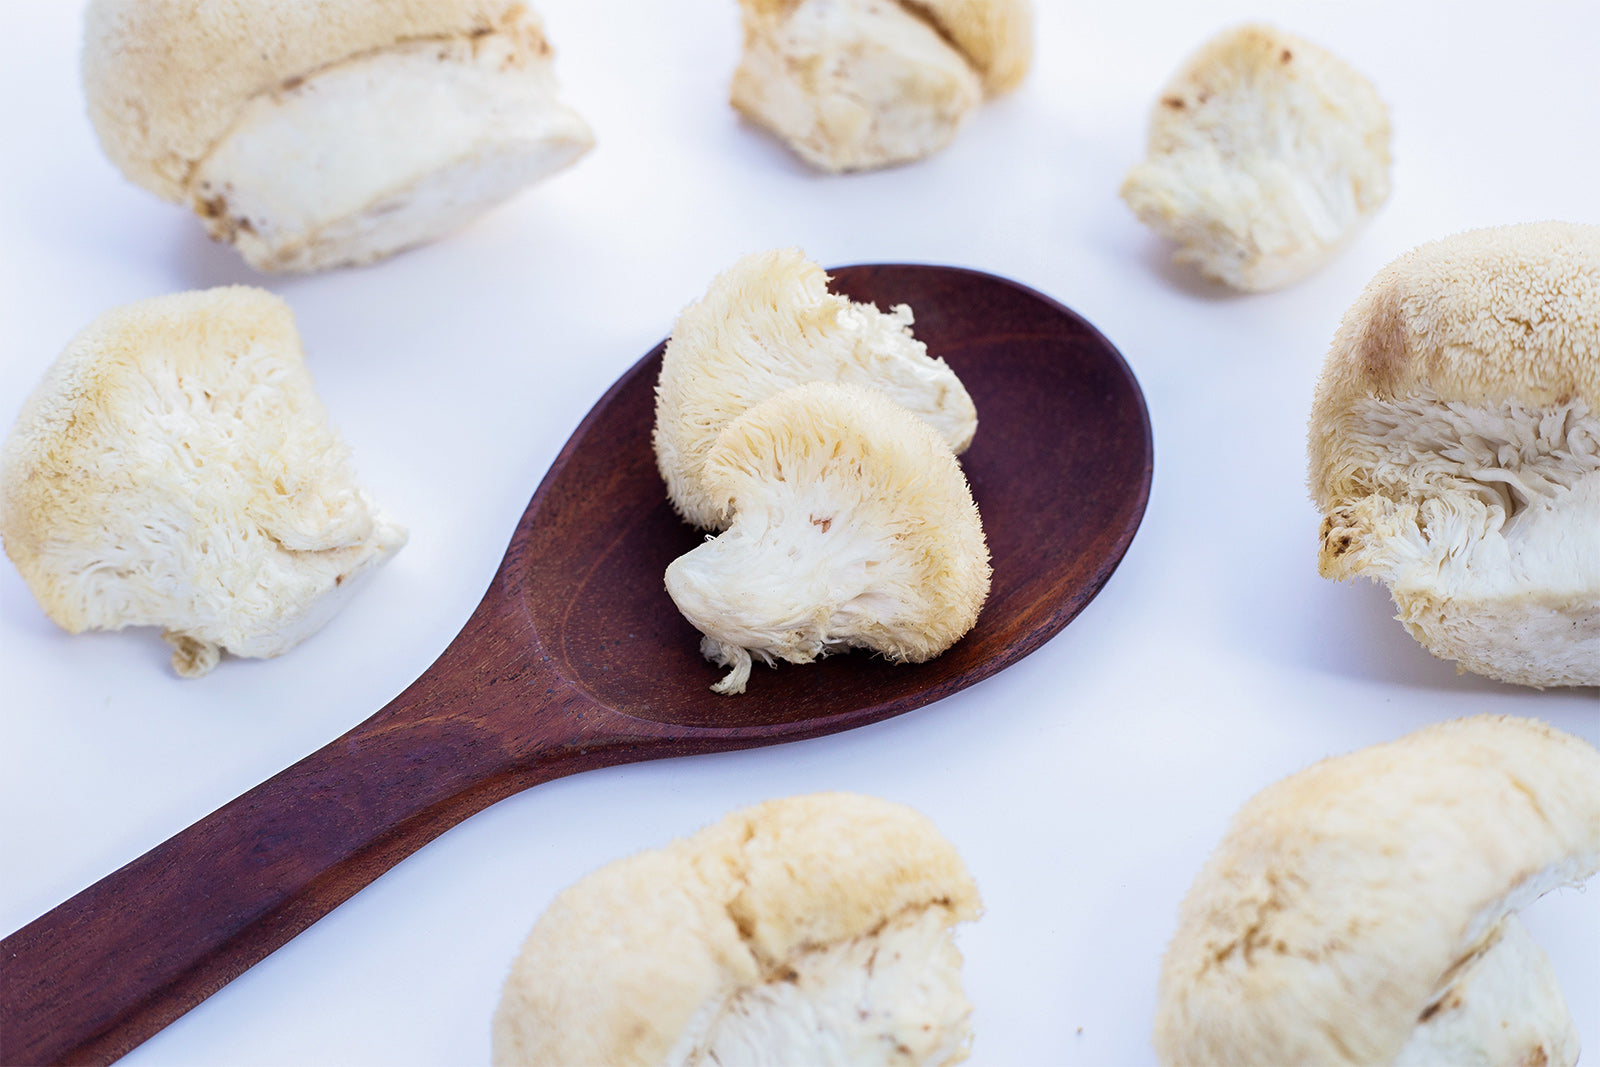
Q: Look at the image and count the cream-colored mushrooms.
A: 9